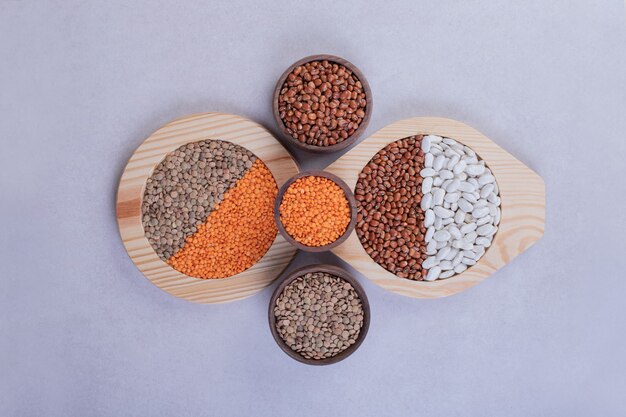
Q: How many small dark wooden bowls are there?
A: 3